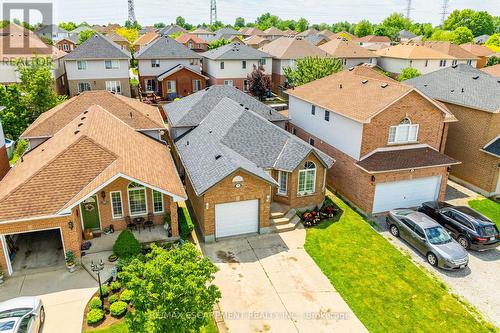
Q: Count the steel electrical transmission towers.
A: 4